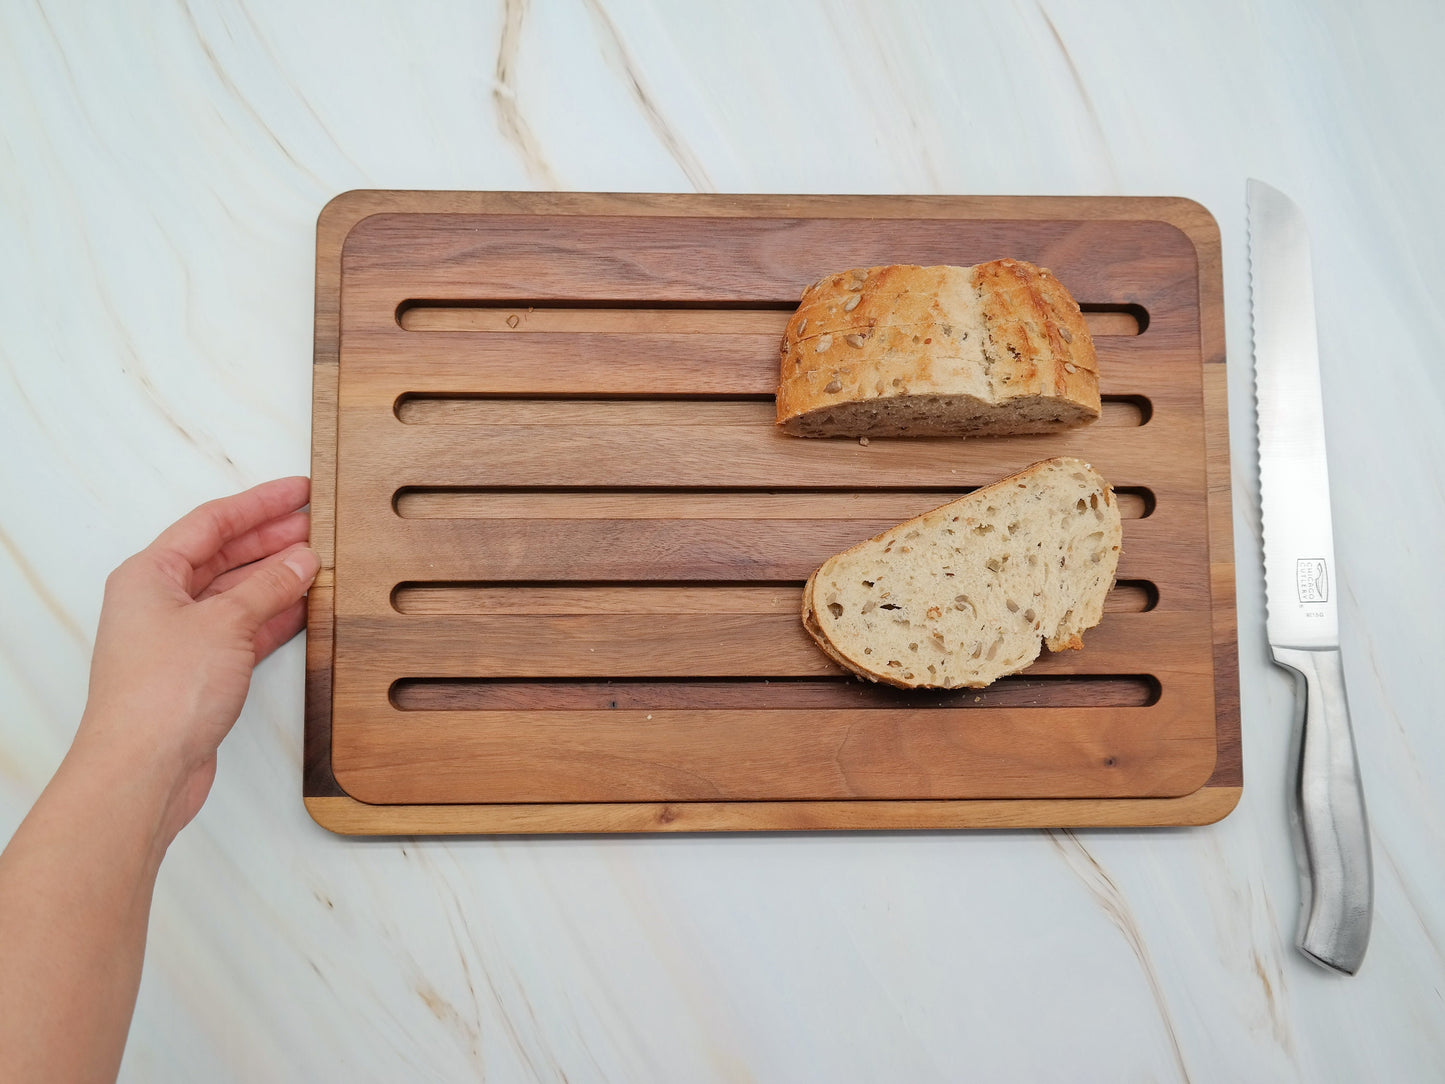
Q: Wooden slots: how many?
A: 5